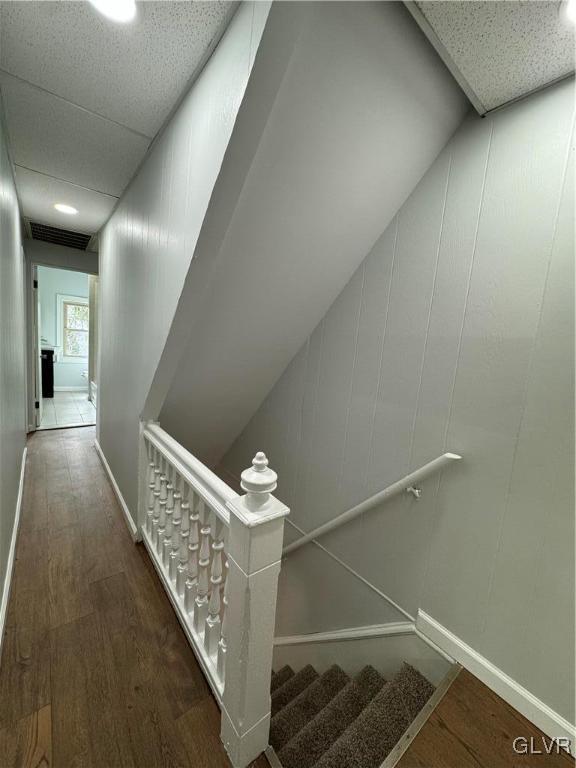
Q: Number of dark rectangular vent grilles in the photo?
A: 1